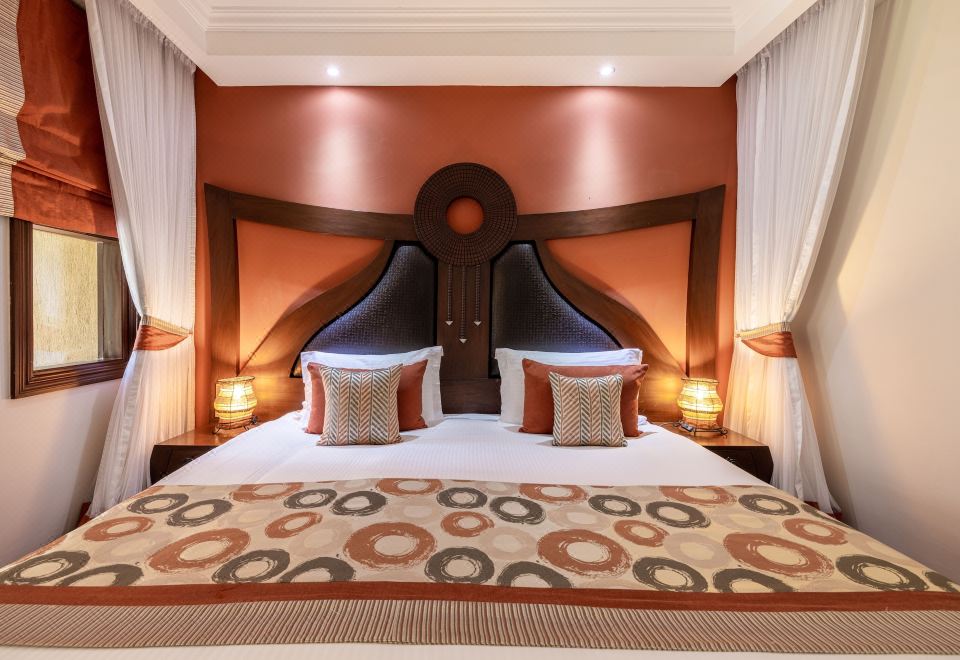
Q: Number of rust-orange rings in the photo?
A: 13